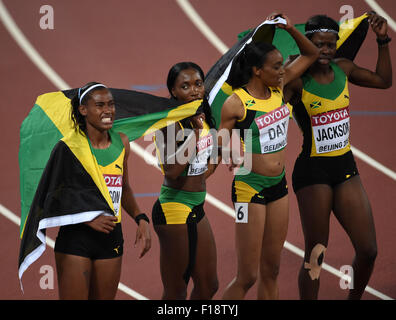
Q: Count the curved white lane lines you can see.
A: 4